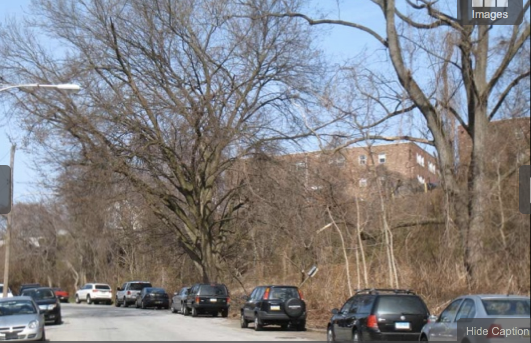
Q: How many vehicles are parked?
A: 13